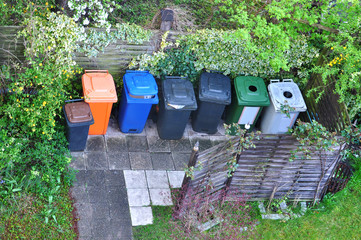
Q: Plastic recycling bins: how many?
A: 7